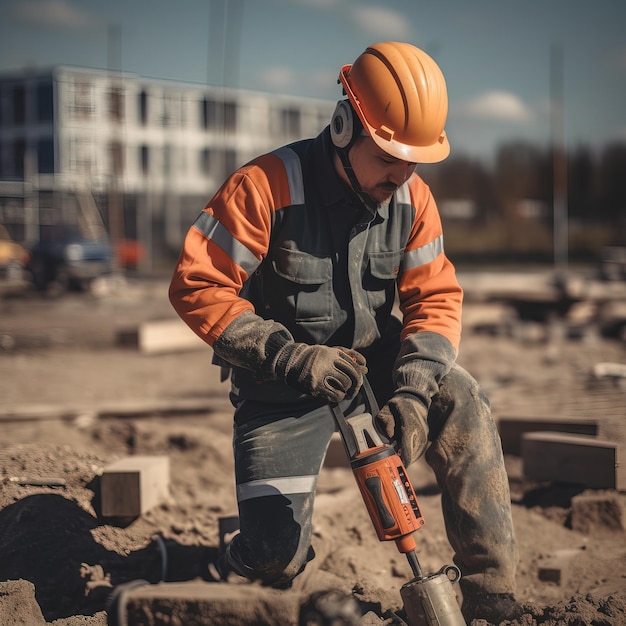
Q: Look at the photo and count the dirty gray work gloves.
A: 2